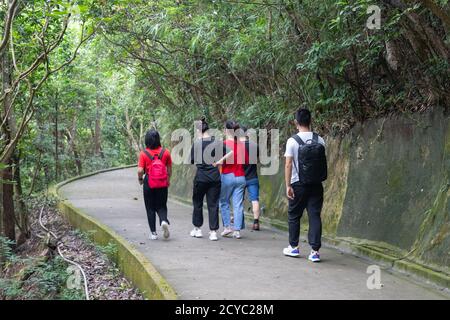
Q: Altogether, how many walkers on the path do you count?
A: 5